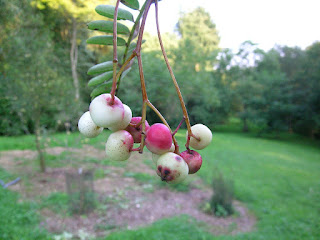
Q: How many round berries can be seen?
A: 10